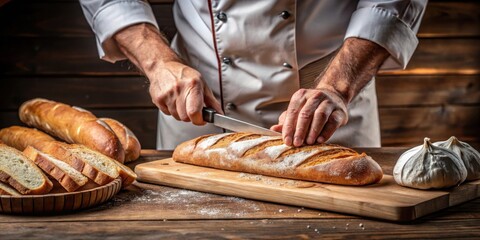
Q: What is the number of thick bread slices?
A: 5